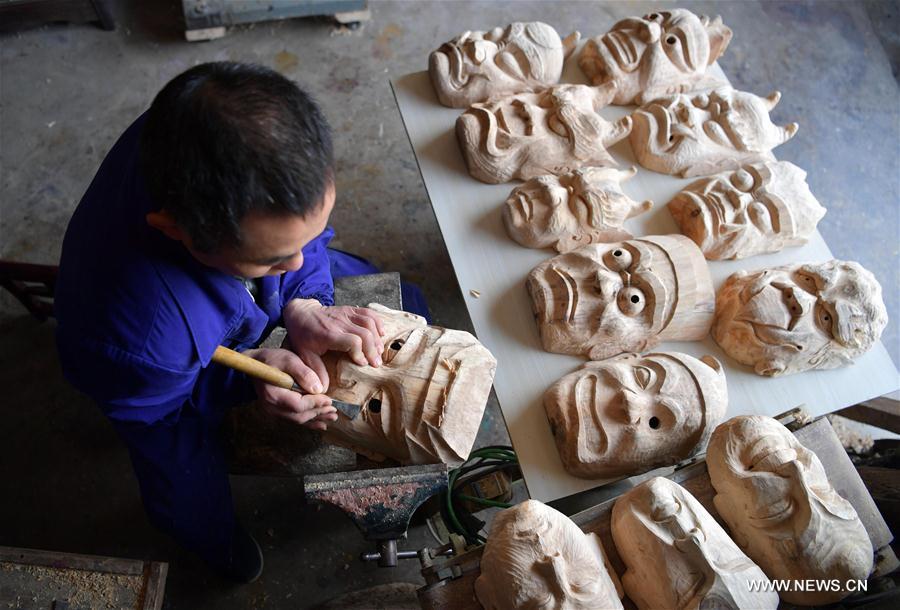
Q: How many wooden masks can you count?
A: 13